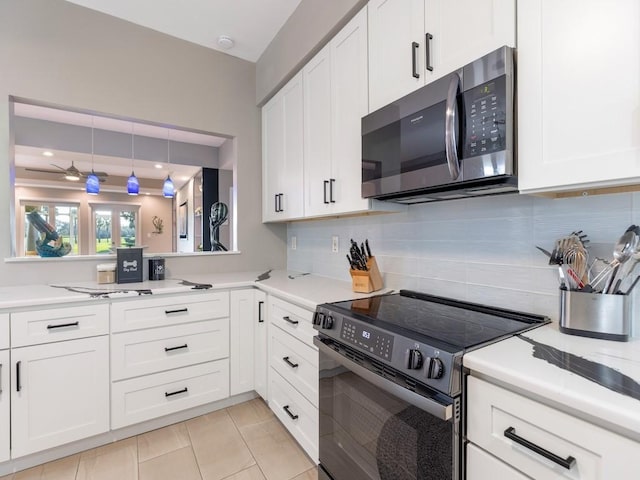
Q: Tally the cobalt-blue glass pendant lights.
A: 3